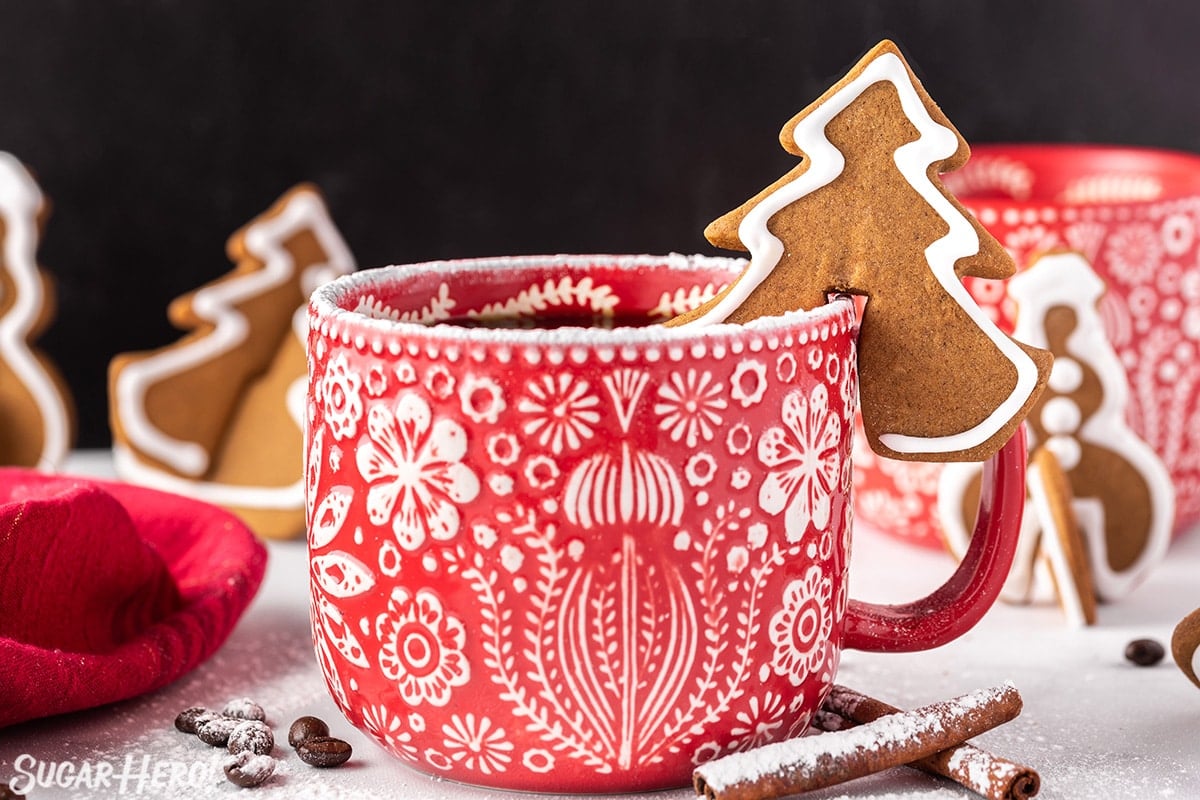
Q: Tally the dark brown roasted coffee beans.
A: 8